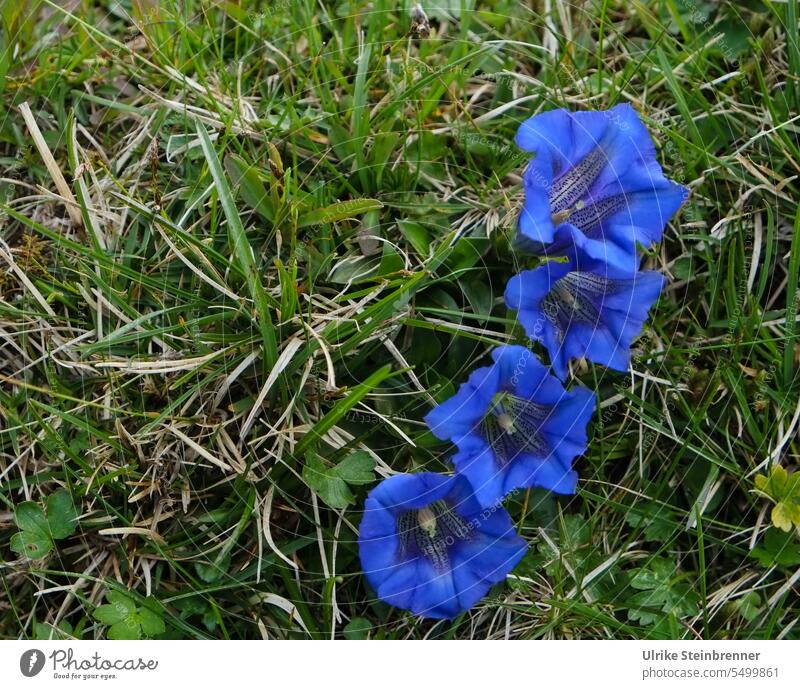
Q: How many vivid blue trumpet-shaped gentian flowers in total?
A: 4